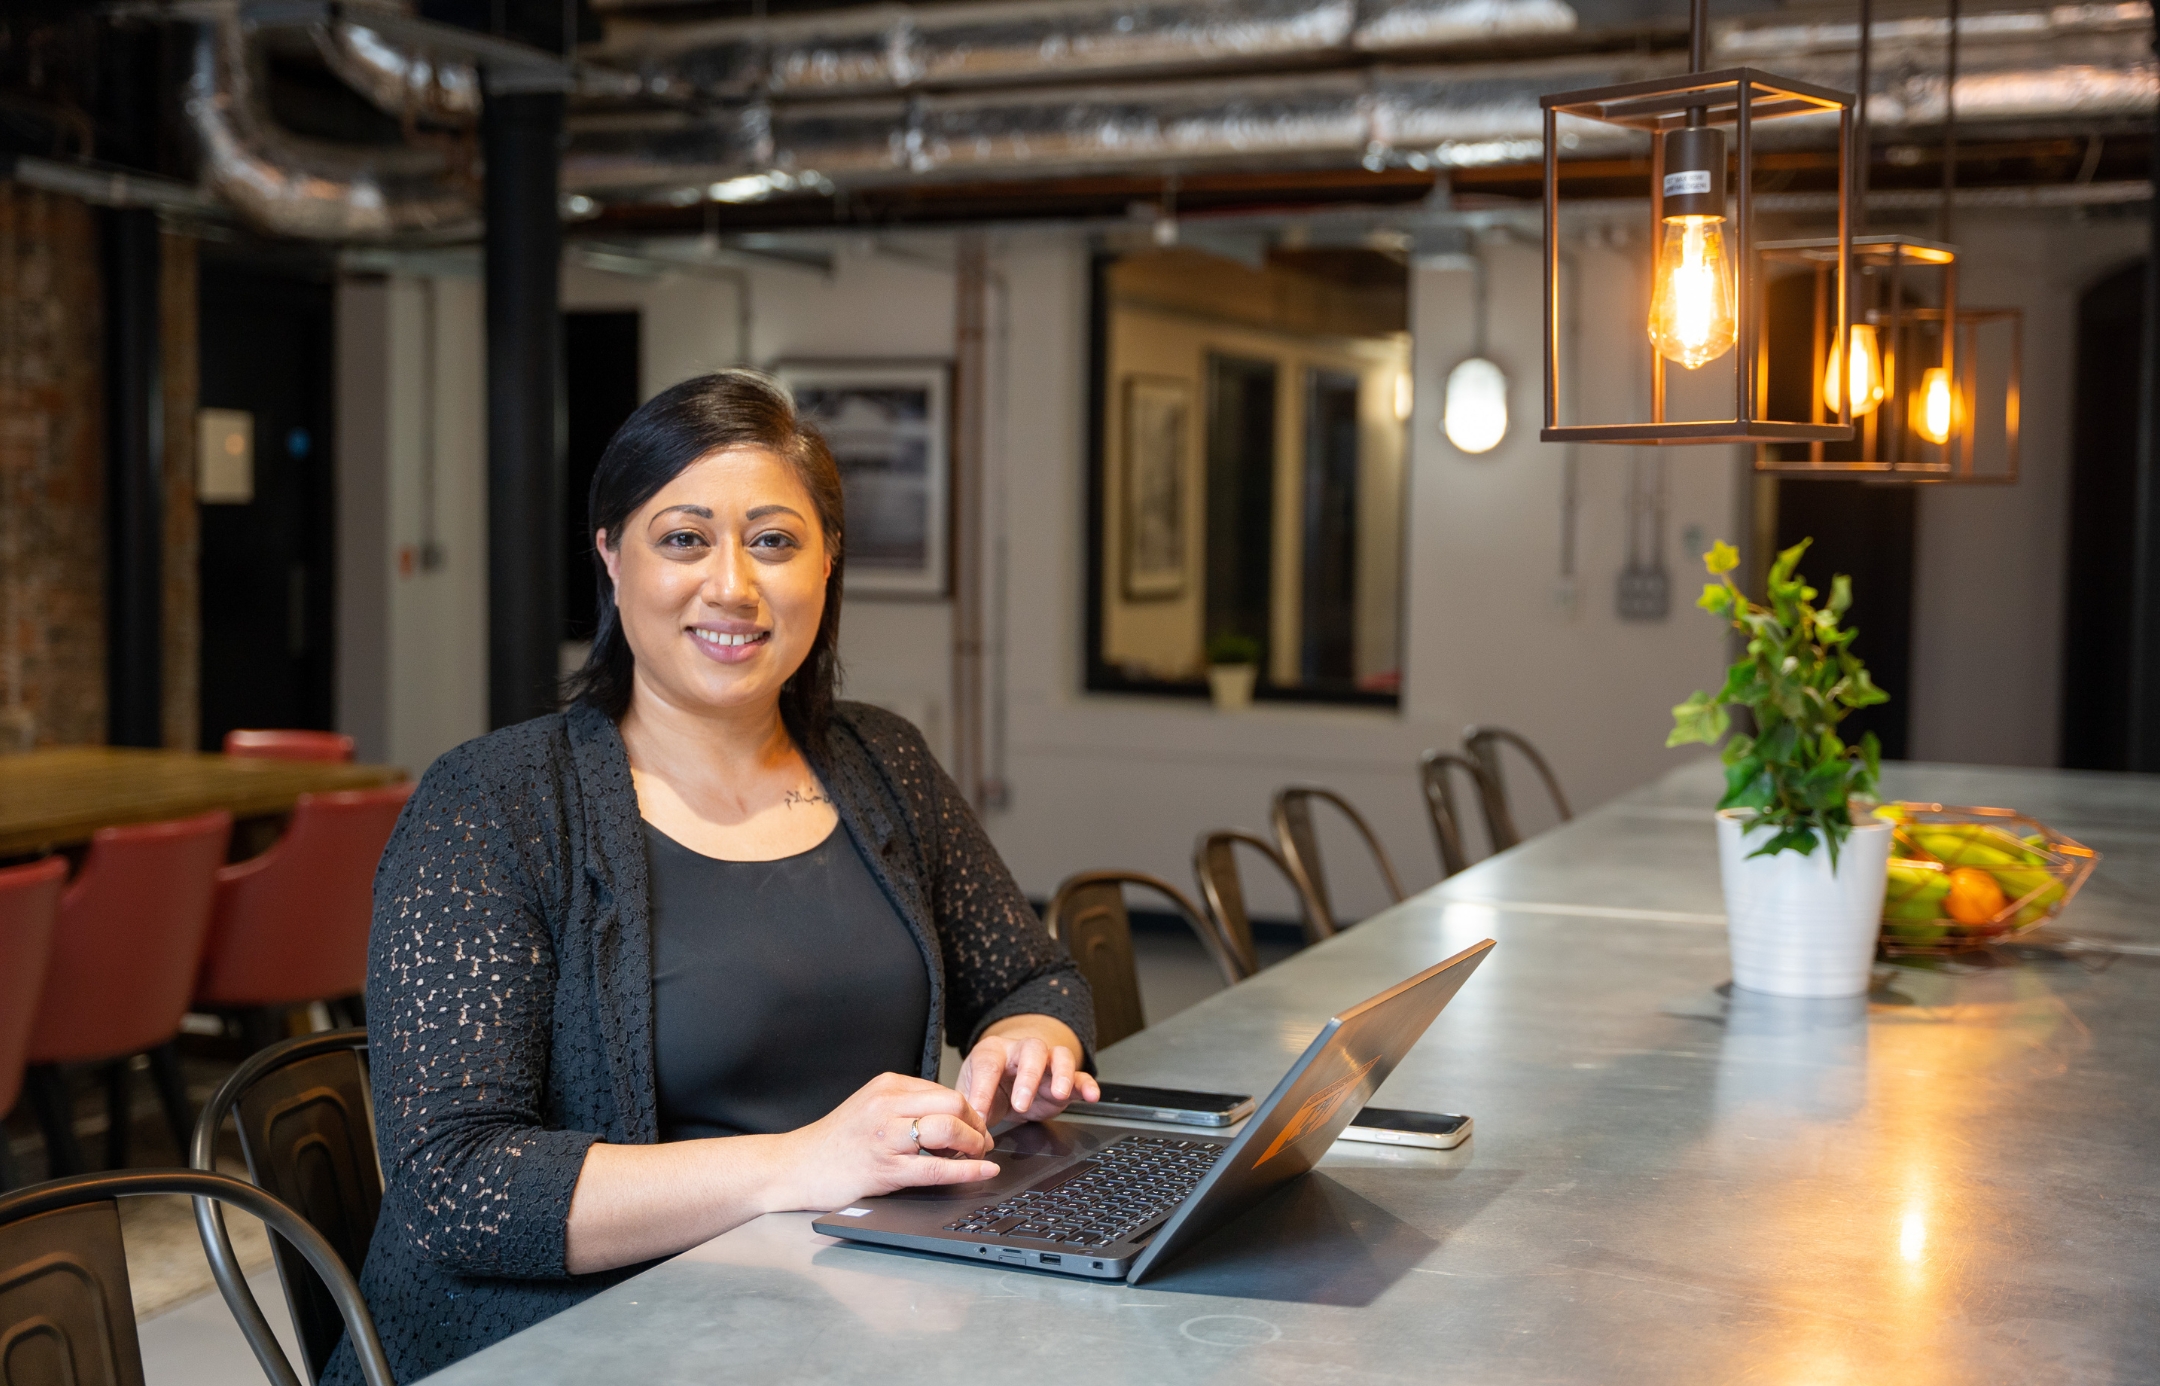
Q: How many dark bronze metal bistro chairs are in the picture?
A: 7